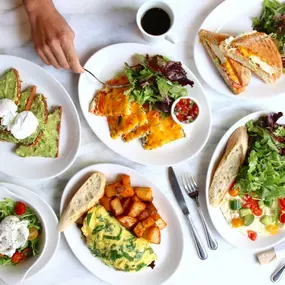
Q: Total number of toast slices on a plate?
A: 4